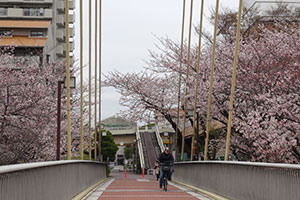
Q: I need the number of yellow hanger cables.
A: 10